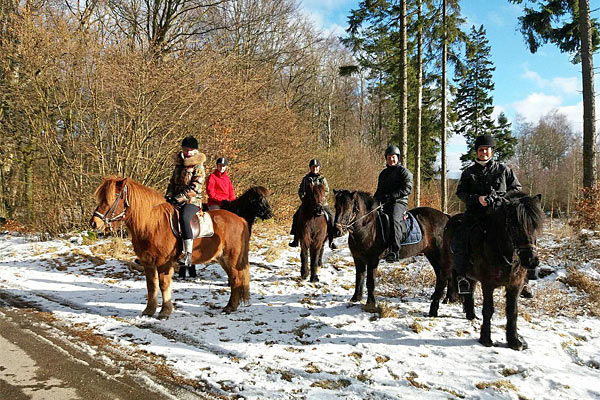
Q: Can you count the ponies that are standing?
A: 5